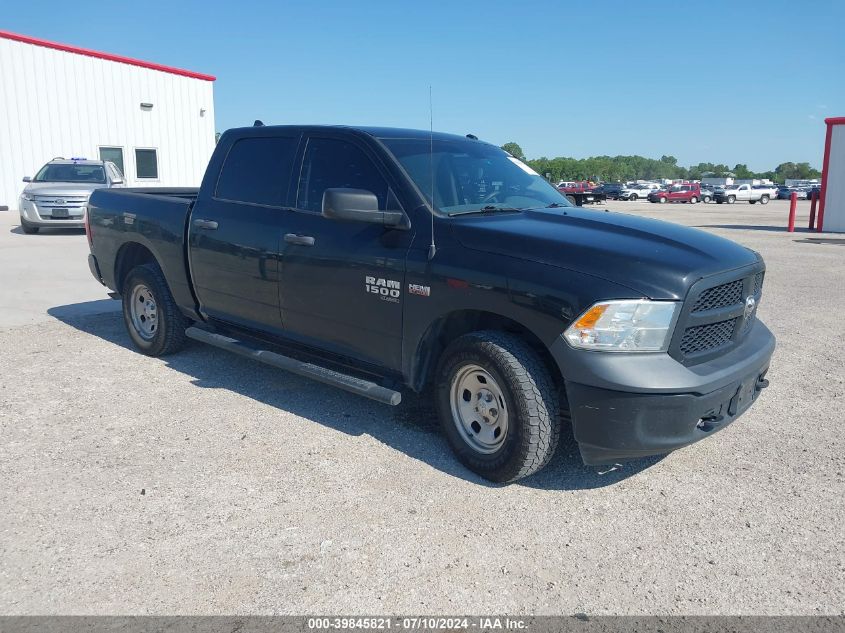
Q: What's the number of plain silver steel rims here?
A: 2